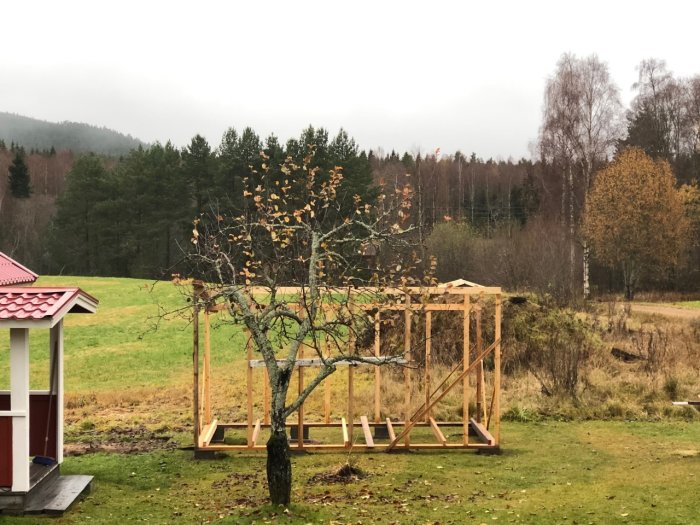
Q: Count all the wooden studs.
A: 13